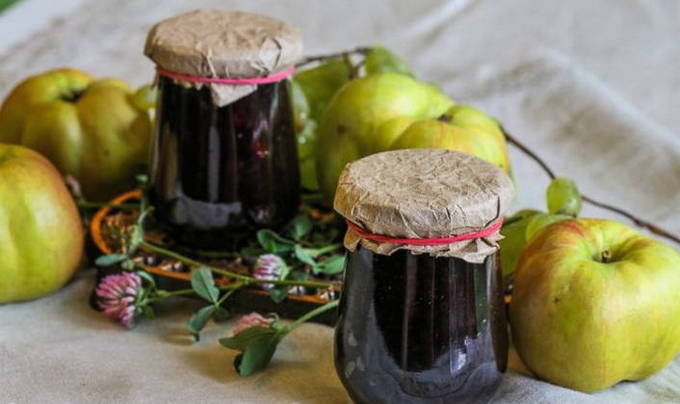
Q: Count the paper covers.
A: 2